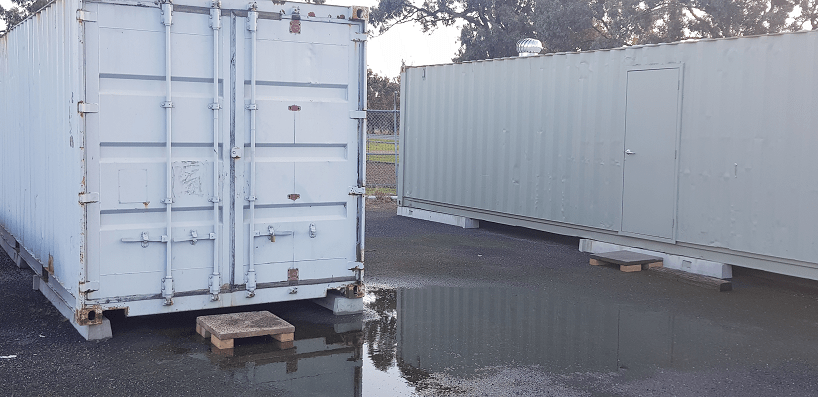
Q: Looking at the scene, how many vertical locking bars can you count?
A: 3